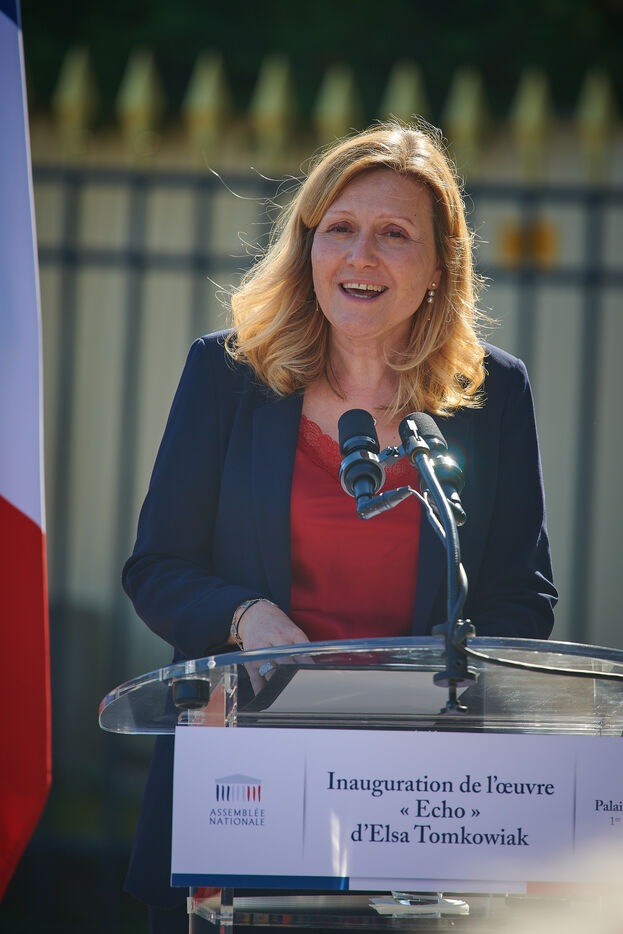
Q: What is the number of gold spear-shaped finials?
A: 9